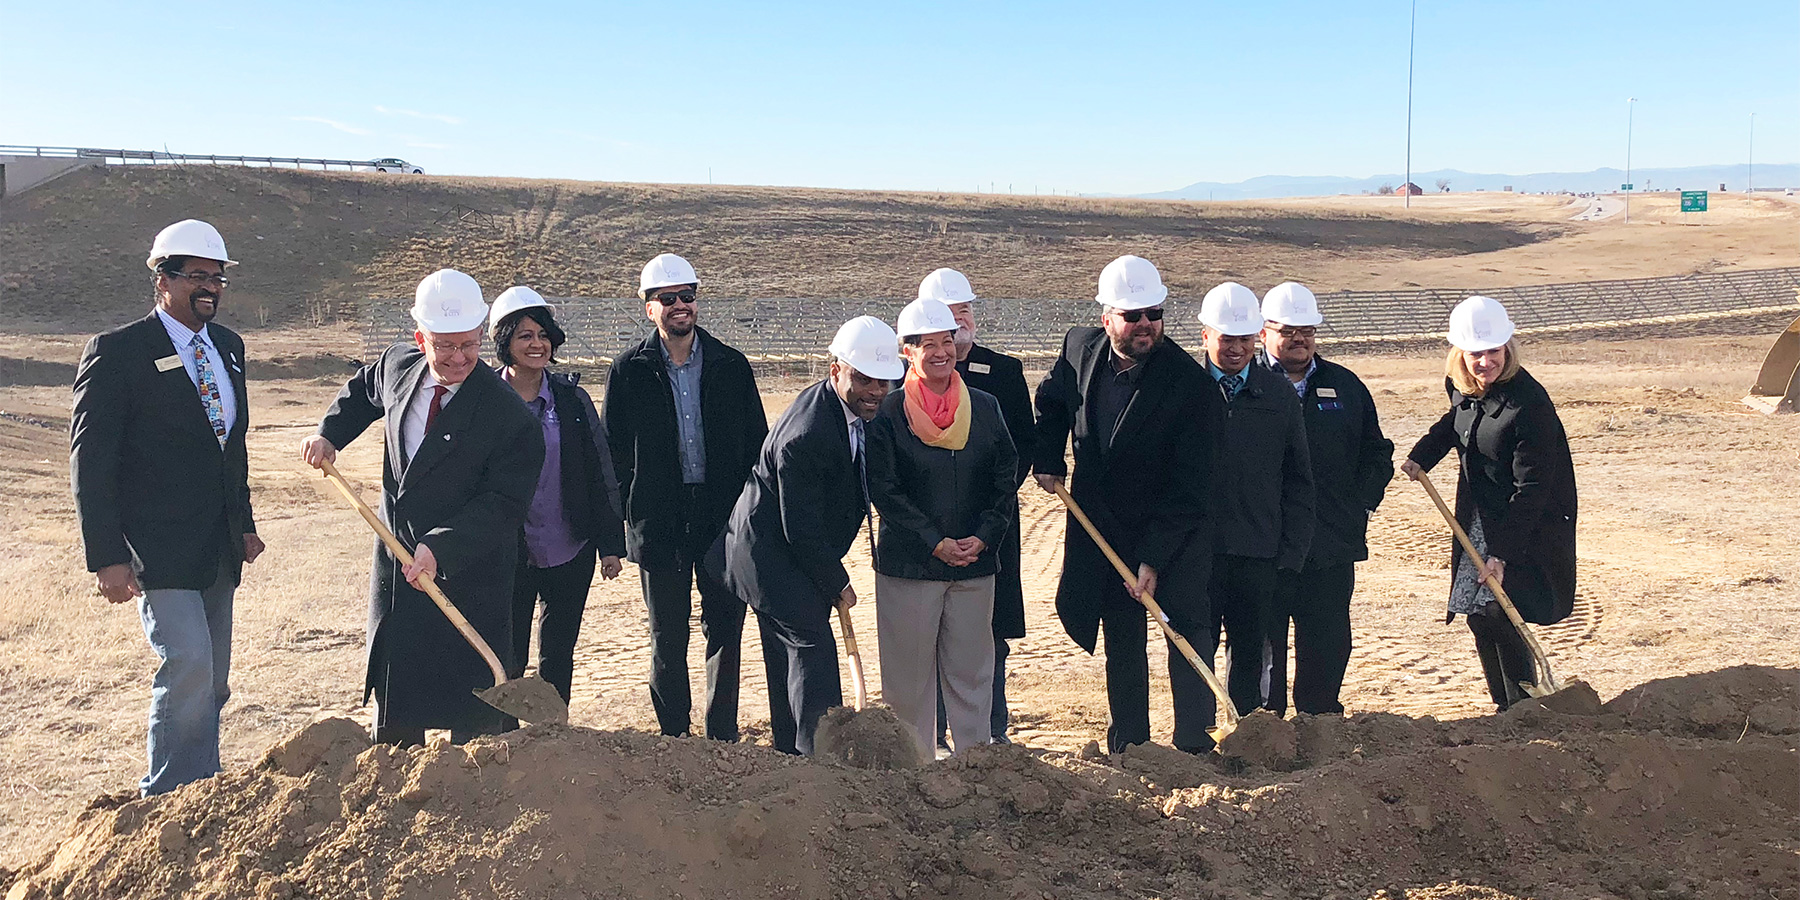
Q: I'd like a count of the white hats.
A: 11